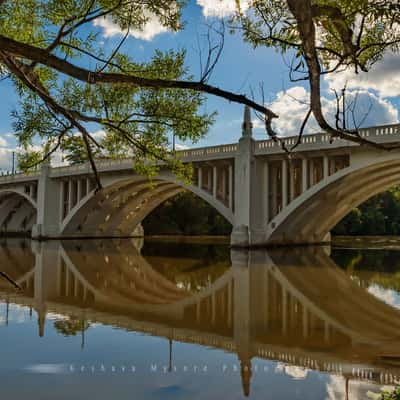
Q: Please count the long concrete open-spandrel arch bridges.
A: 1